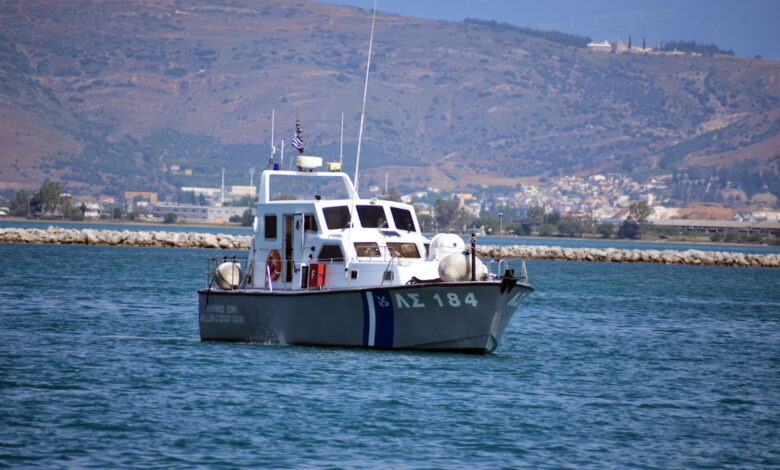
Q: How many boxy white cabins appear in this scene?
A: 1